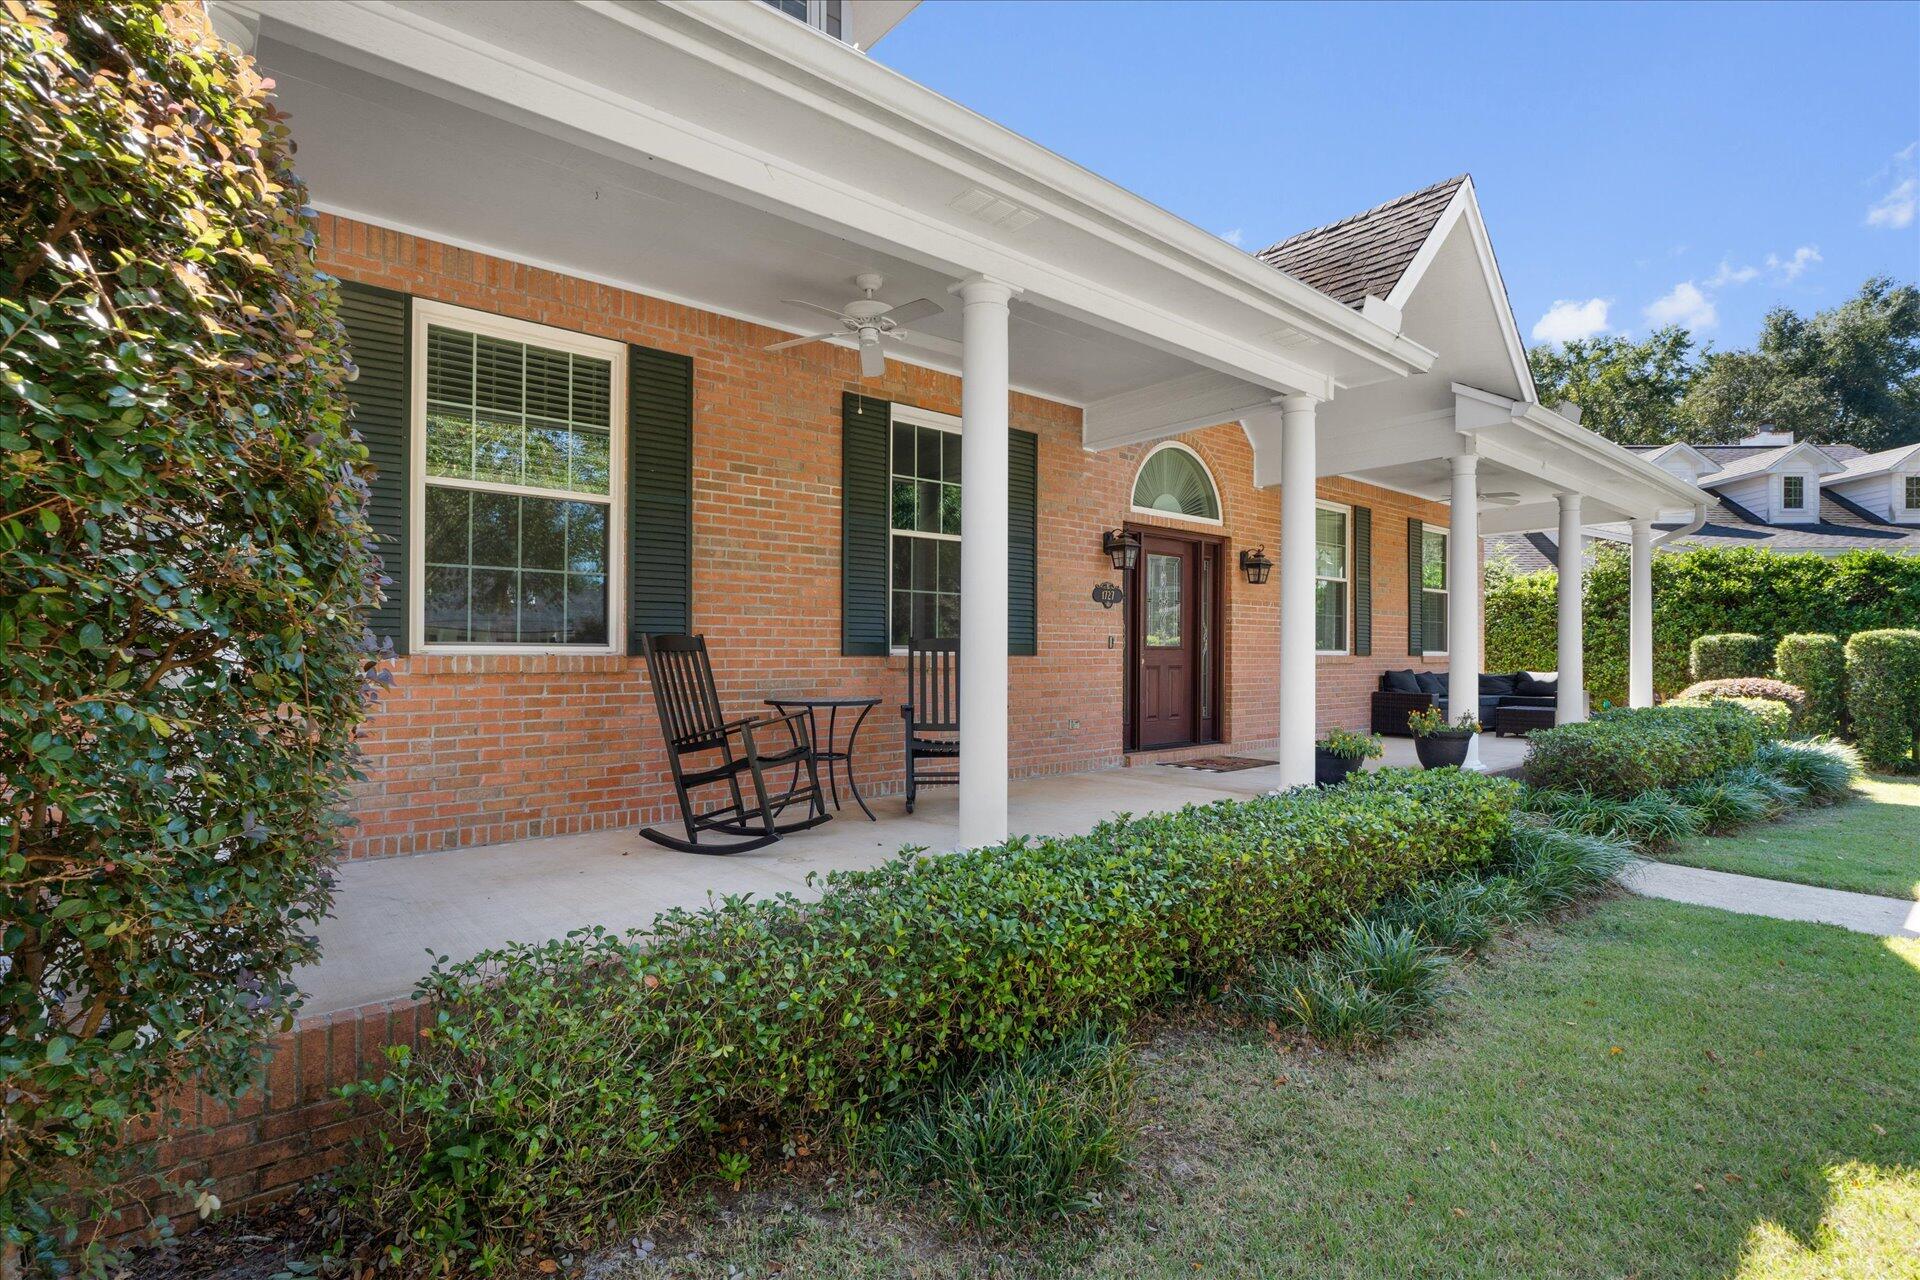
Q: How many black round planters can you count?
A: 2